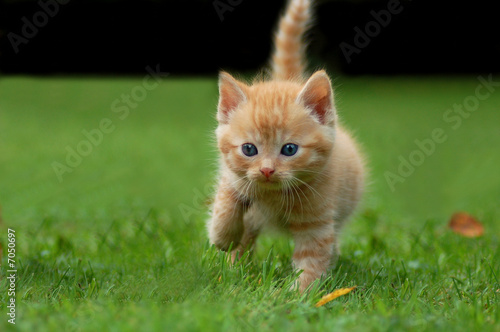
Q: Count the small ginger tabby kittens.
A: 1